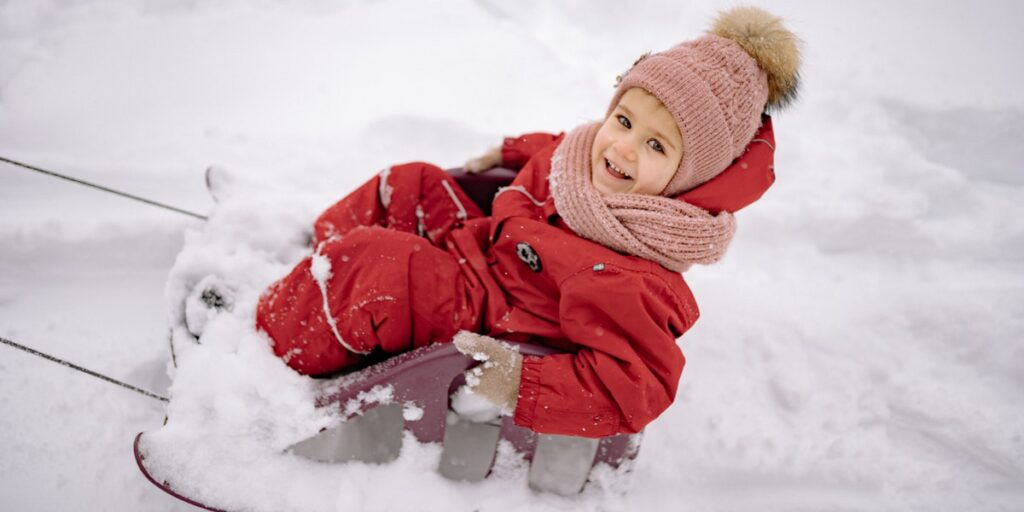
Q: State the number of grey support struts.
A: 3